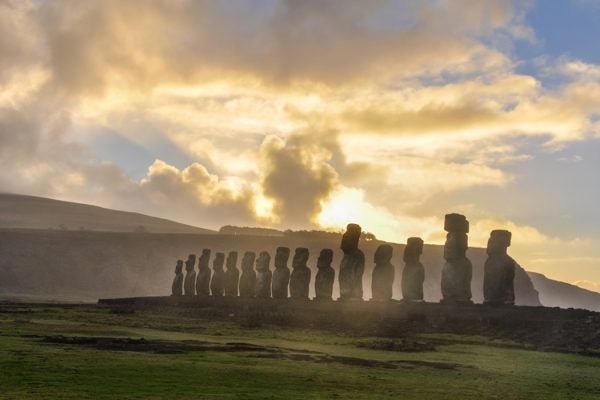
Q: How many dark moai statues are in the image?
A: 15